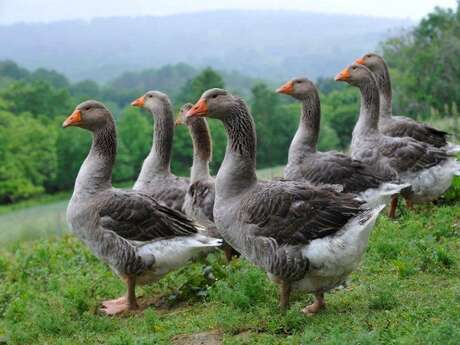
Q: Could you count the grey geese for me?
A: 7